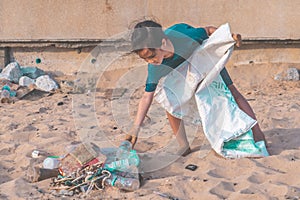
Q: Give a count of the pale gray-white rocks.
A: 4